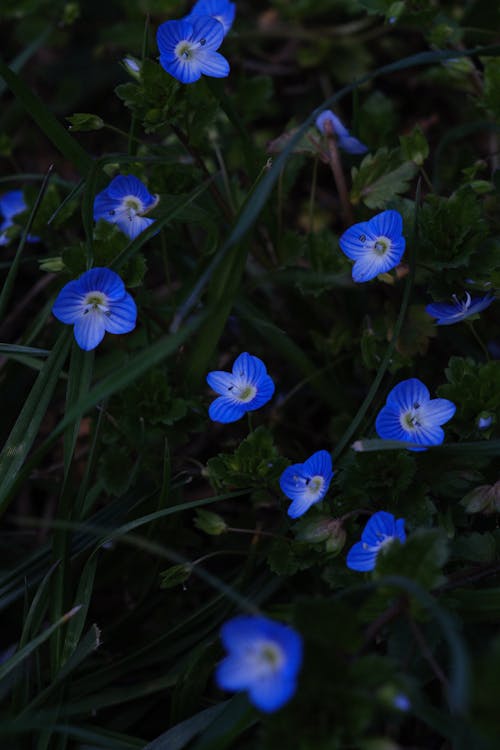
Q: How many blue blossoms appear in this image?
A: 13